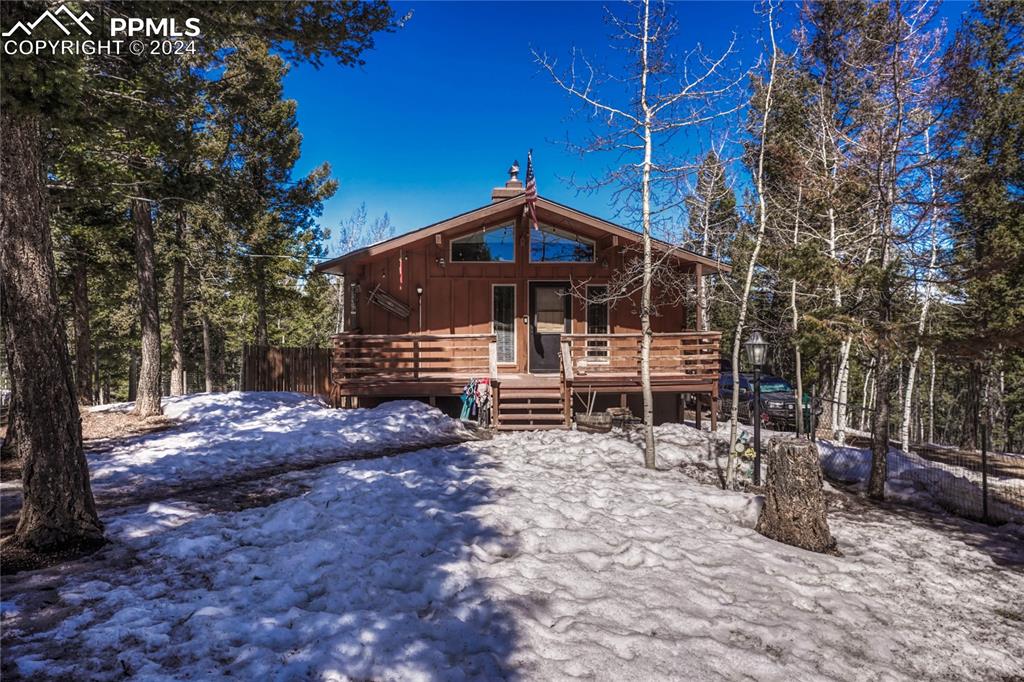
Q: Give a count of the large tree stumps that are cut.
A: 1